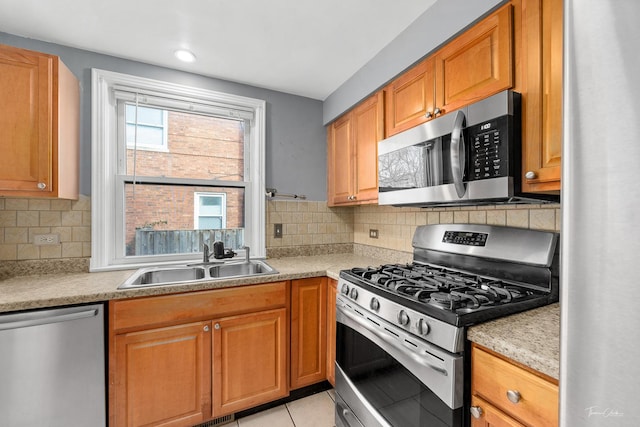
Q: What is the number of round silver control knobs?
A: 5